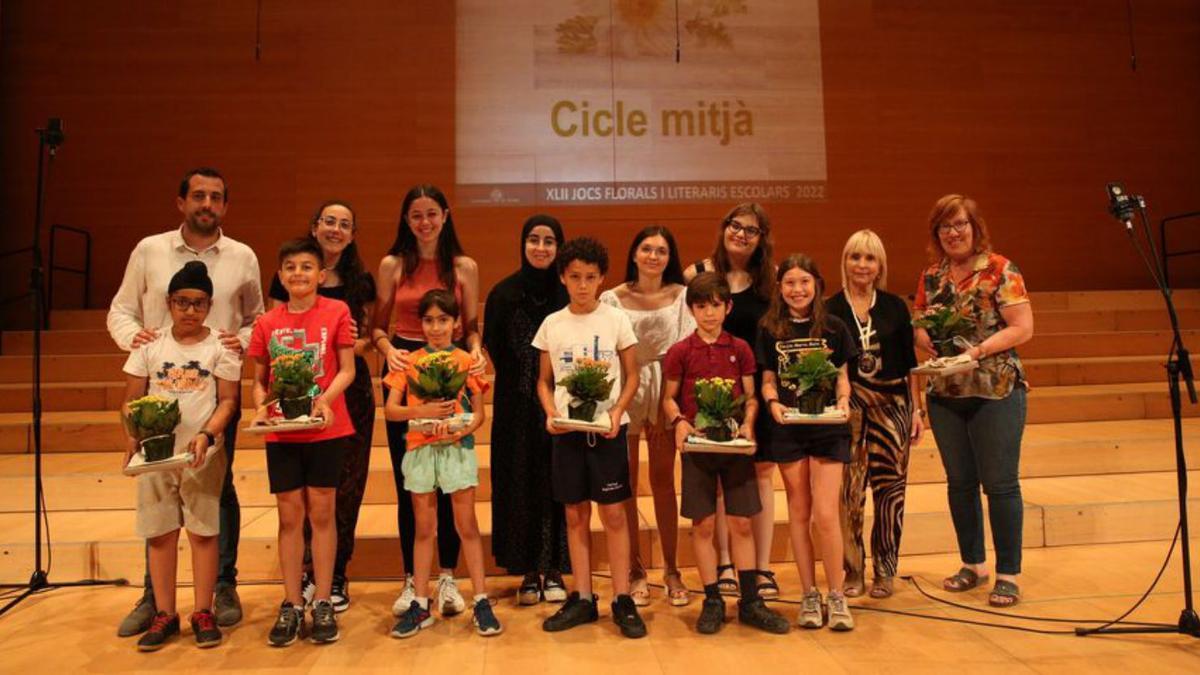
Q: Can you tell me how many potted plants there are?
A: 7